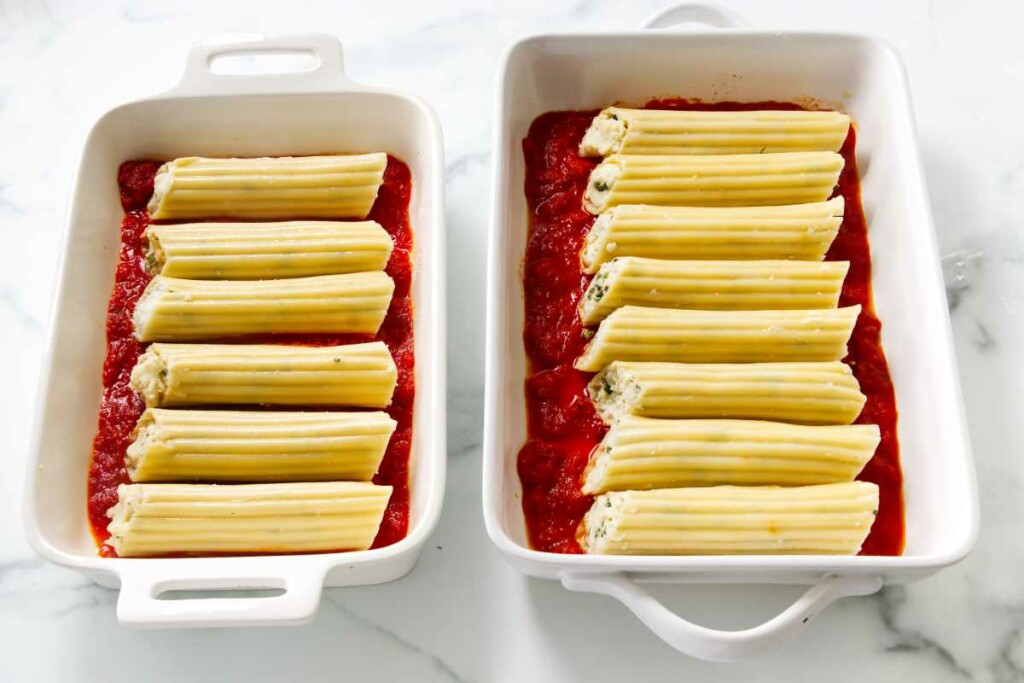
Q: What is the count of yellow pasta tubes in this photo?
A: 14